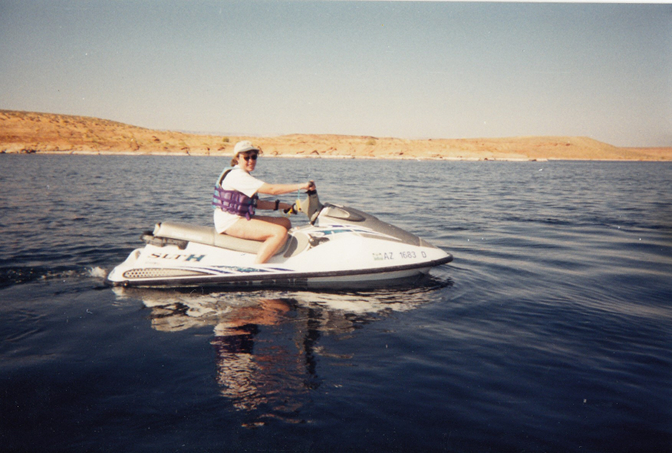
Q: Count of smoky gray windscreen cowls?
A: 1